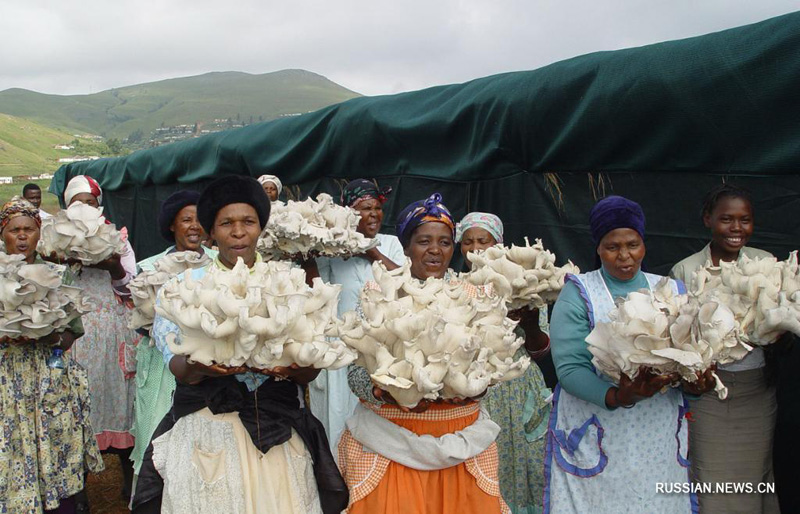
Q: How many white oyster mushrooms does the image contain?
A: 9